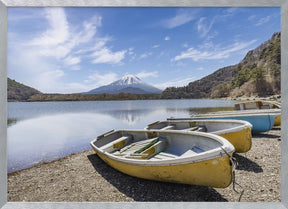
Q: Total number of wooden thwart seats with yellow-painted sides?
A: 2